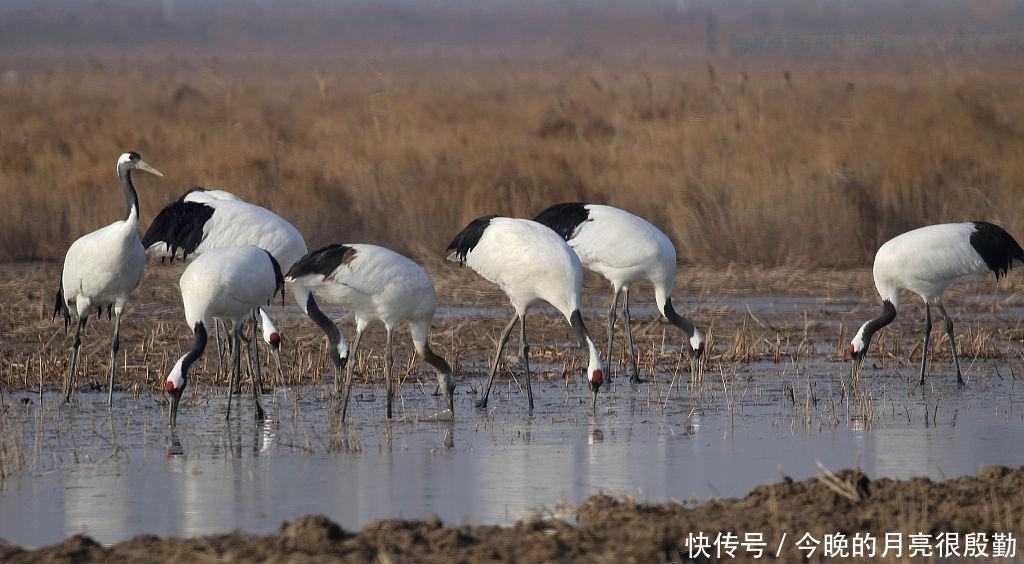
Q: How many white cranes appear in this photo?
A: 8